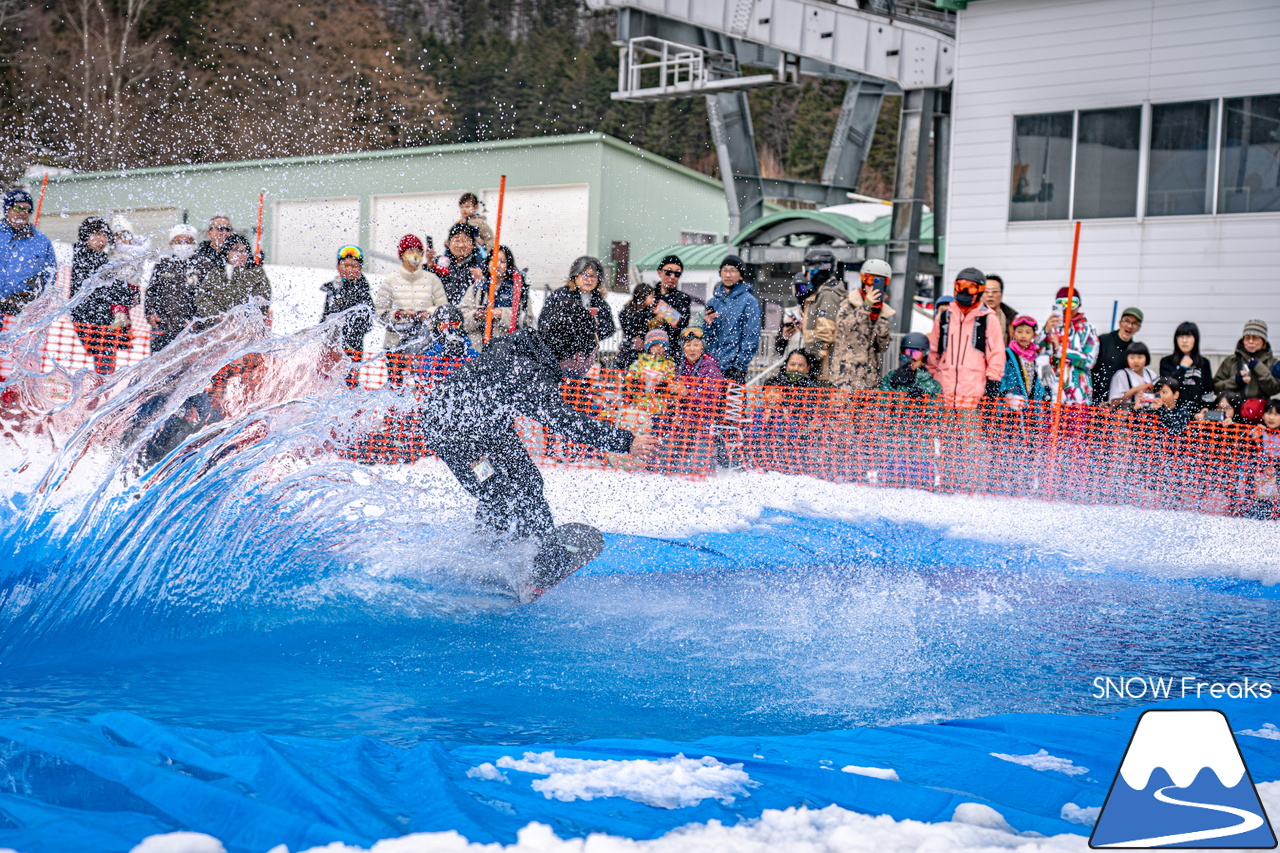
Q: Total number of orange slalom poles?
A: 4